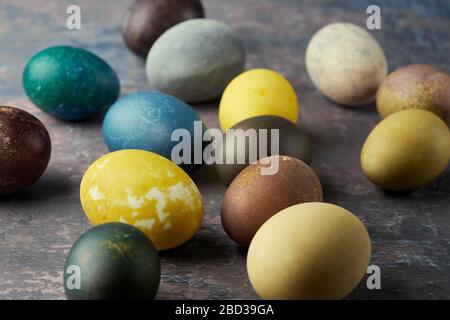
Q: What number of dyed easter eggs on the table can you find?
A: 14